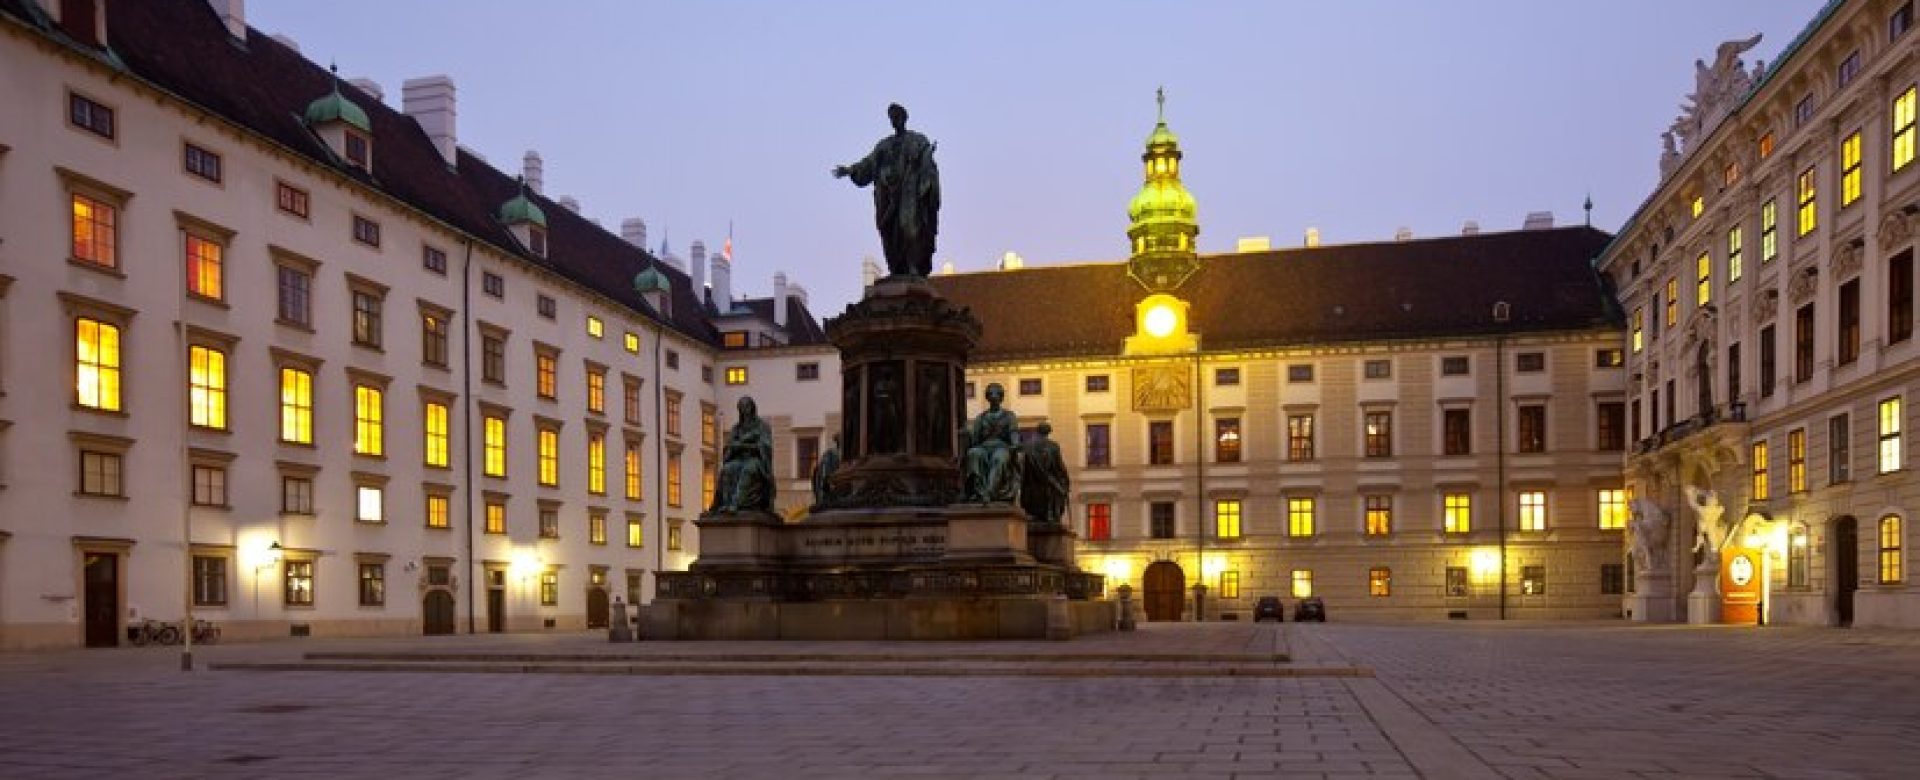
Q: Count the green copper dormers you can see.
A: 3